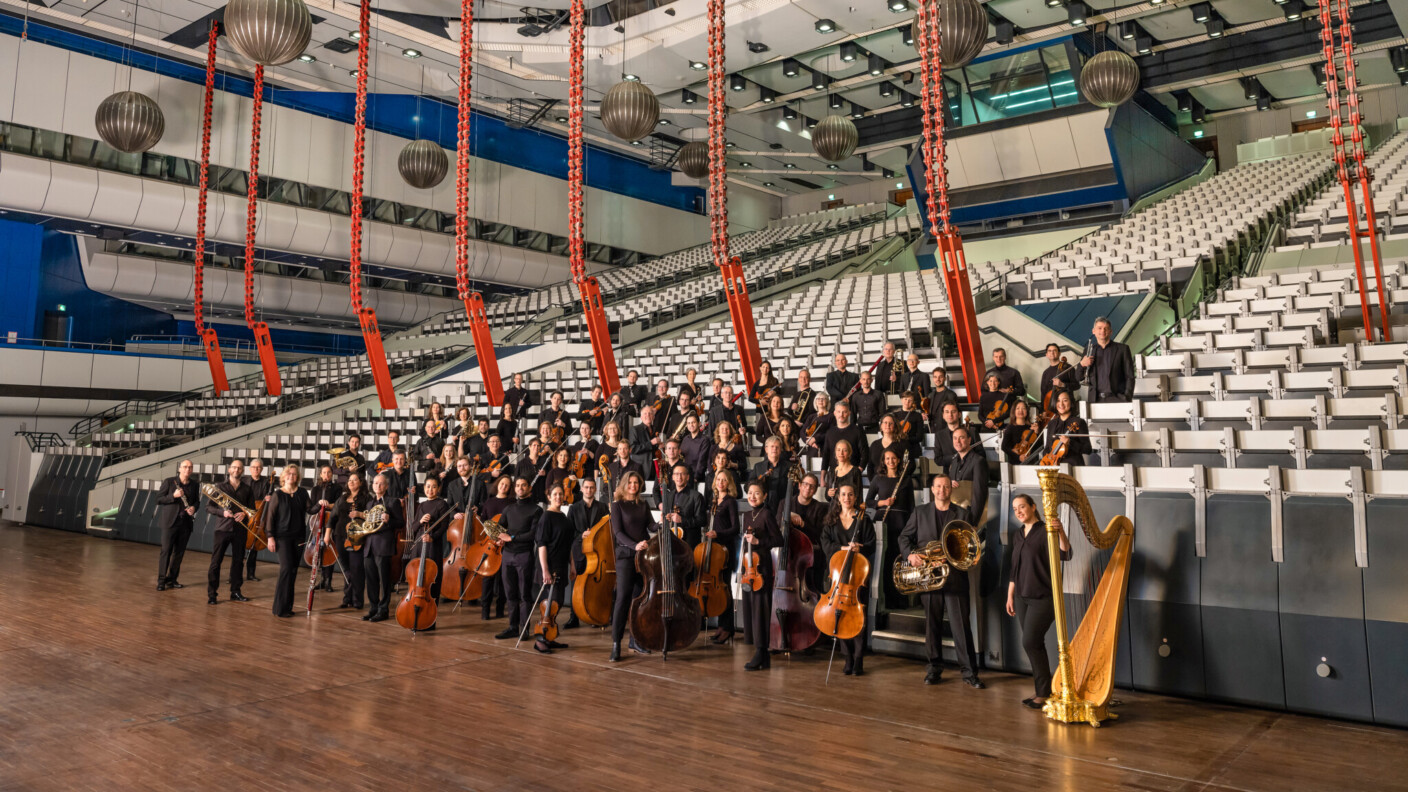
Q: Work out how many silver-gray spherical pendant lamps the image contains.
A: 8